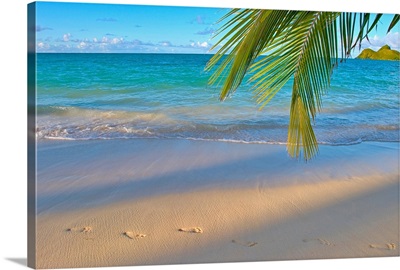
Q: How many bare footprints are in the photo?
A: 6